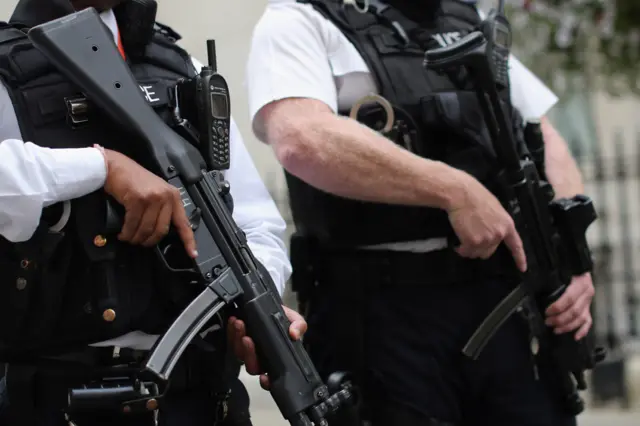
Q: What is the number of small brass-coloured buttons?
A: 2